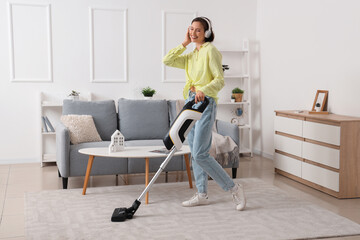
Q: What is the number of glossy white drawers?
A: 6